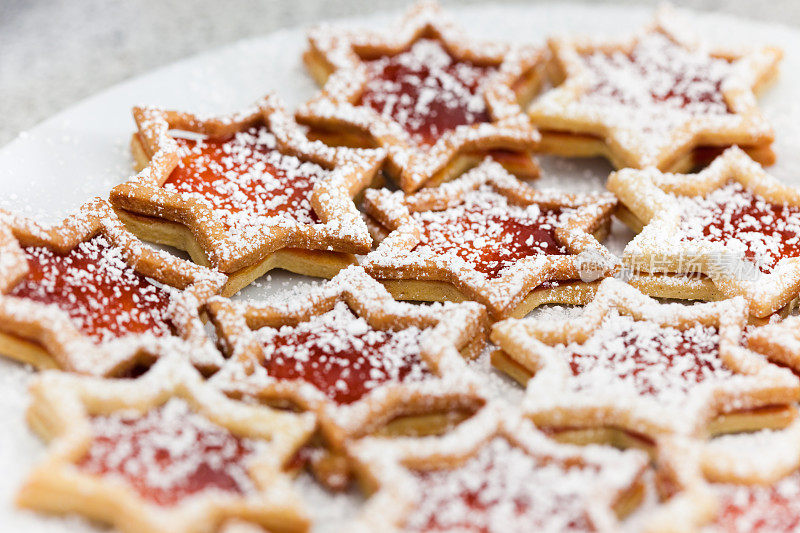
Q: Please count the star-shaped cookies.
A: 12